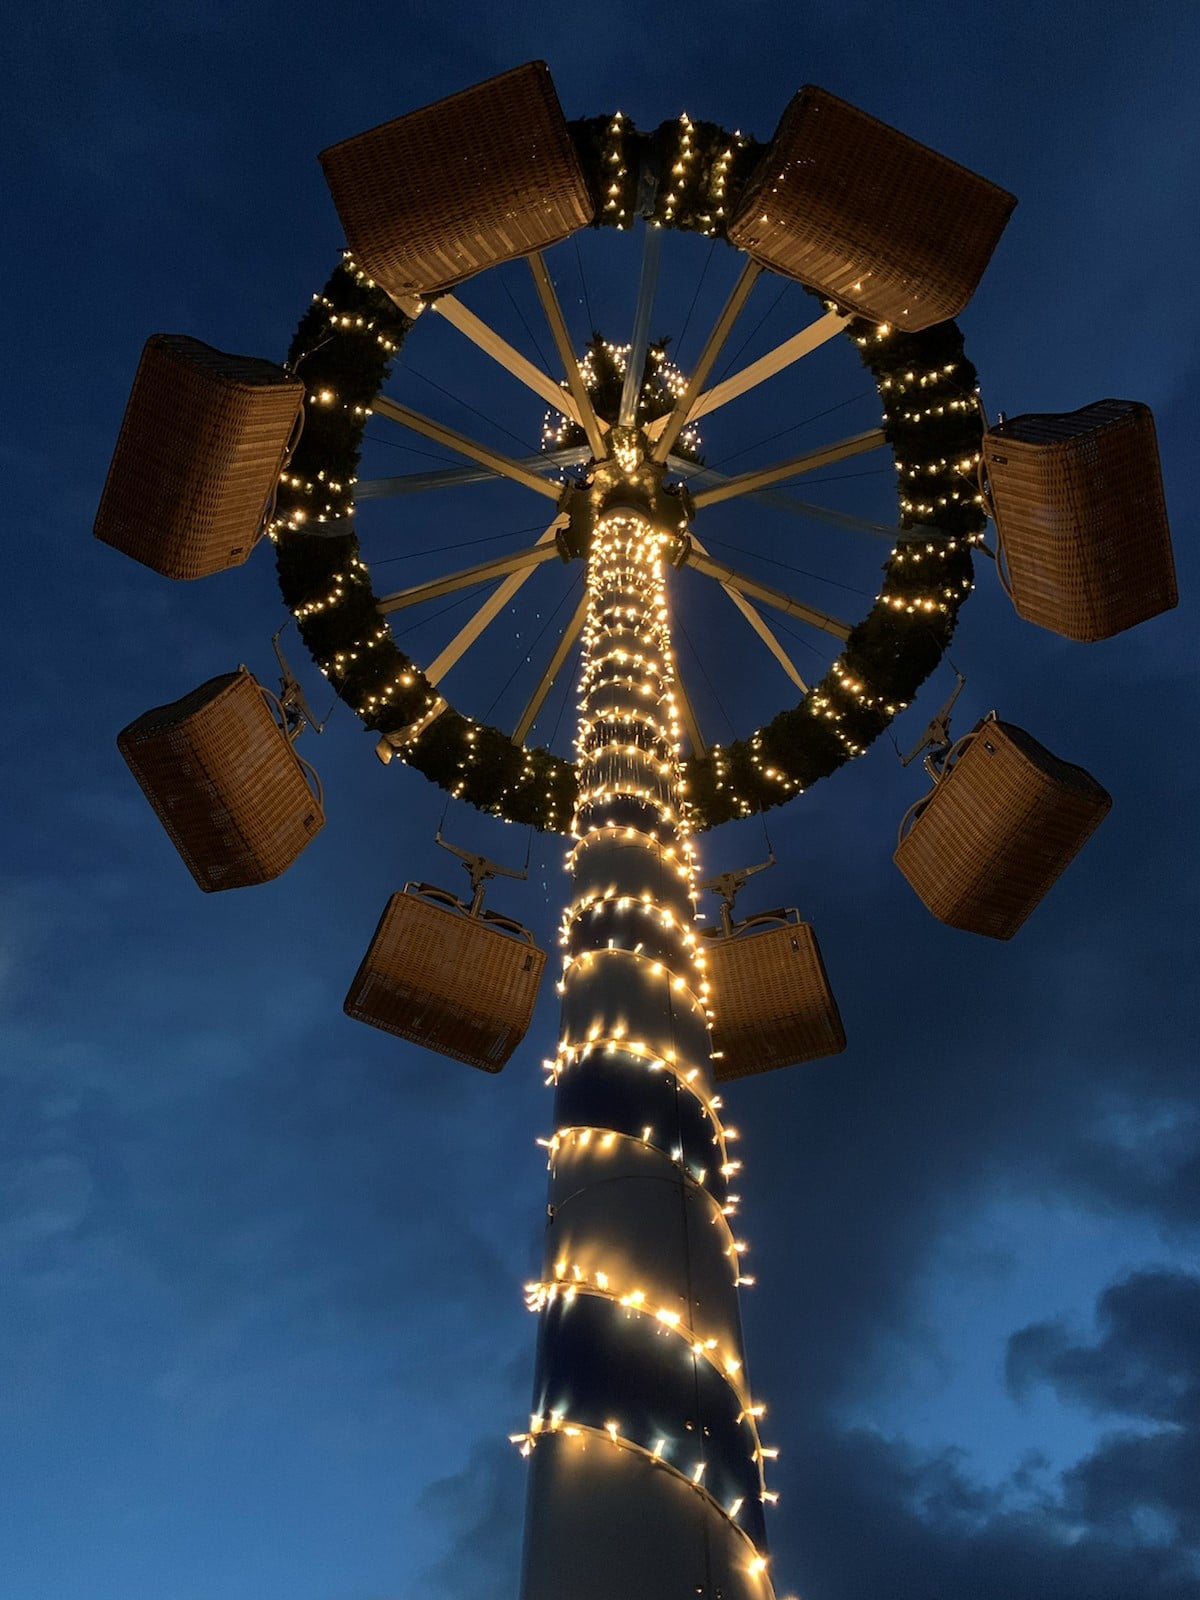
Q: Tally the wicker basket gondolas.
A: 8